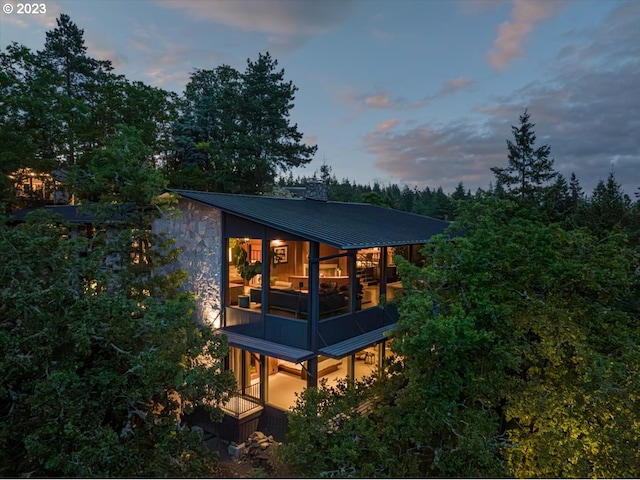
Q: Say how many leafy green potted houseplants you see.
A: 1